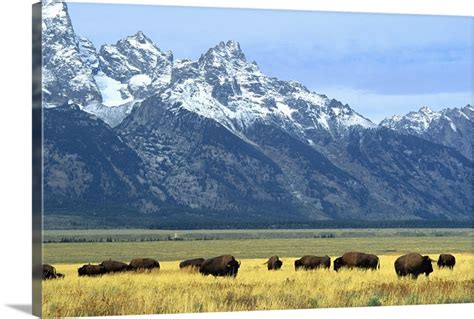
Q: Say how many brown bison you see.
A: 11